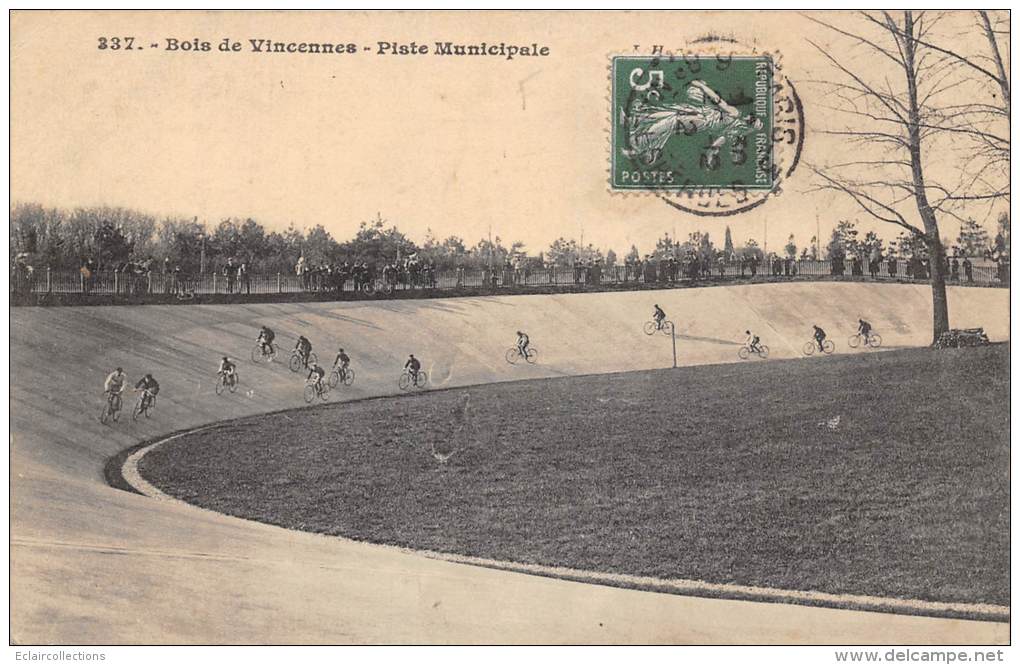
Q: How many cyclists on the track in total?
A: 13